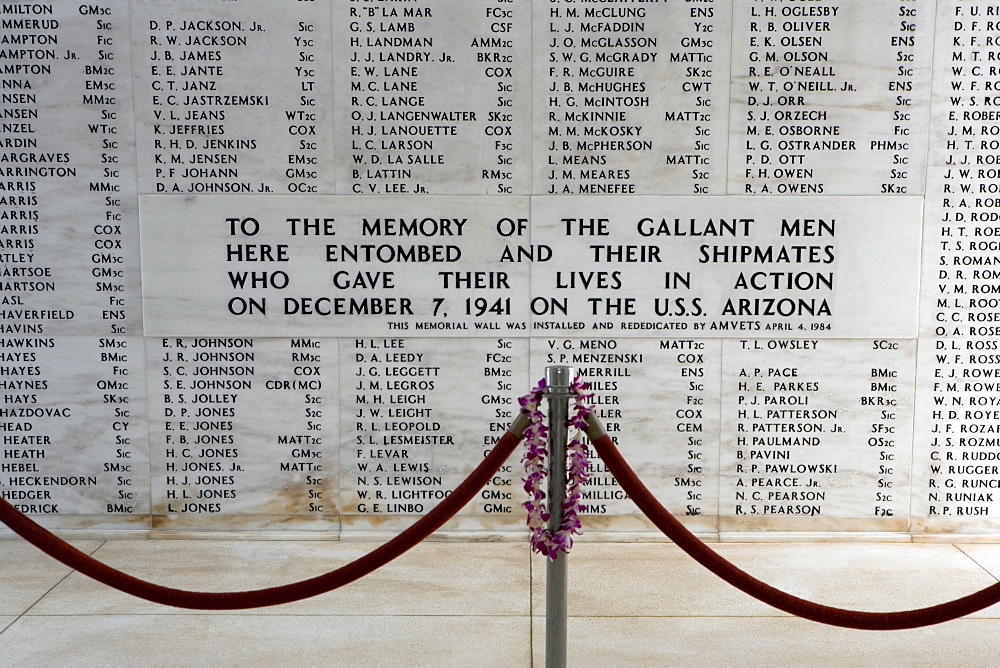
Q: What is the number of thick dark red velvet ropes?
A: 2